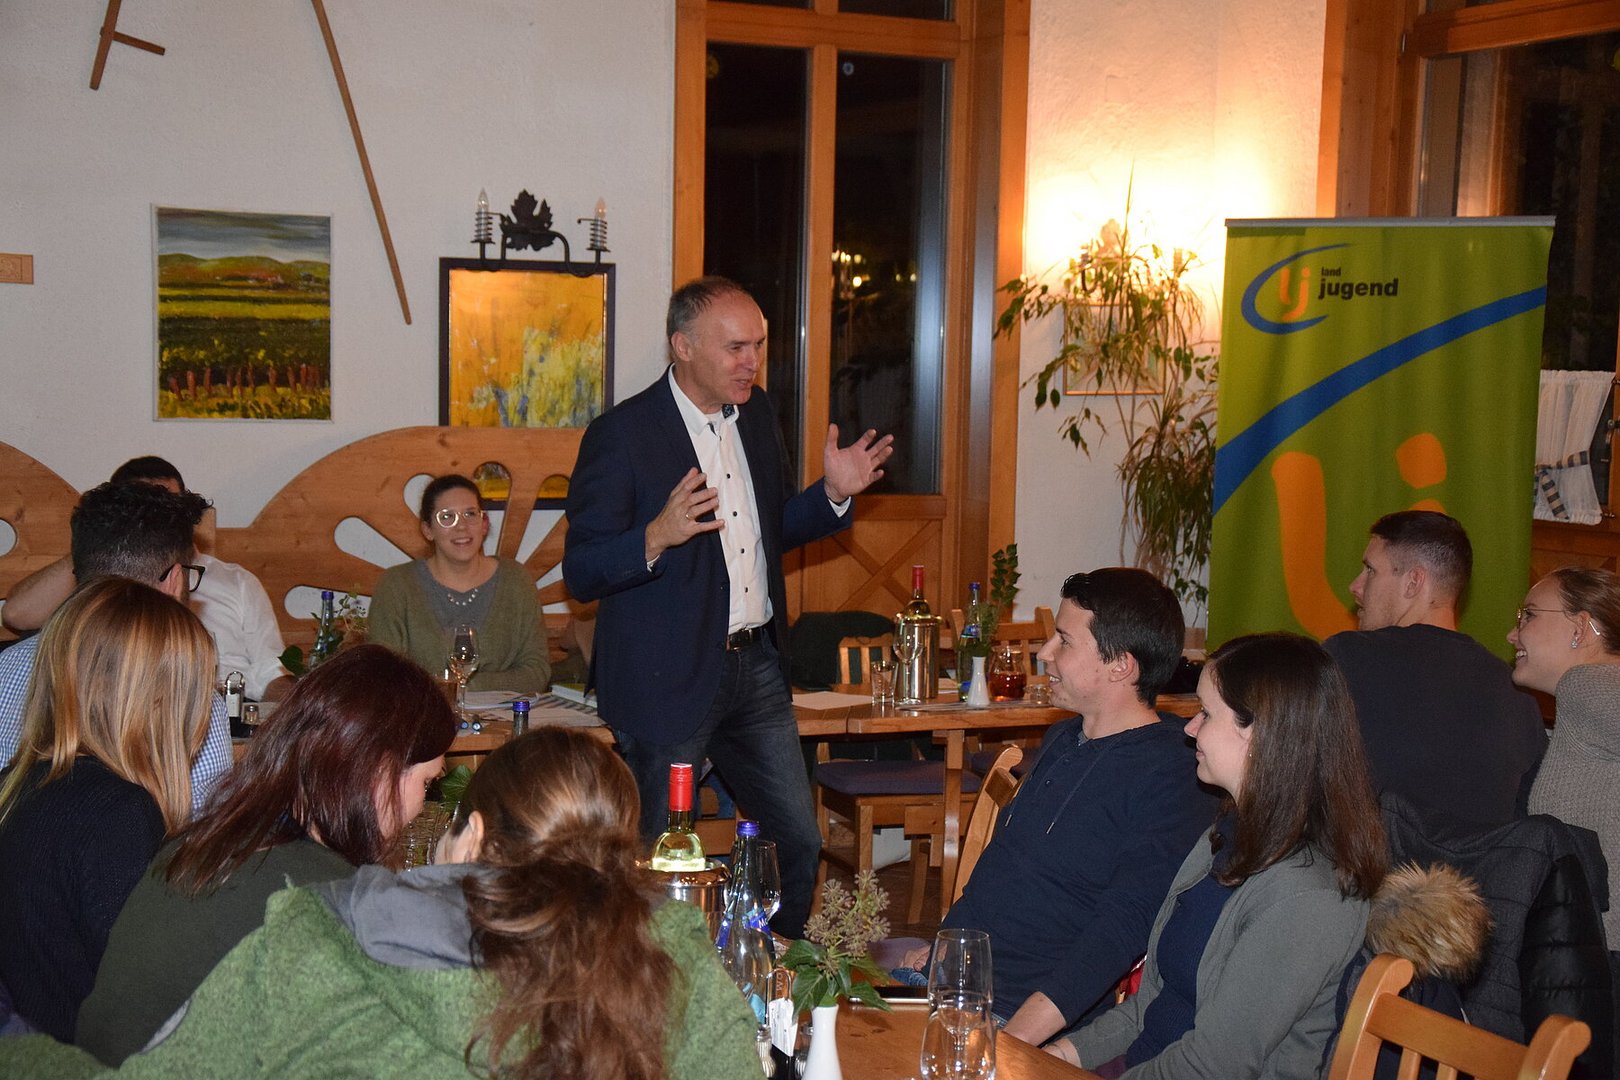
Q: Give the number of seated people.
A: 10